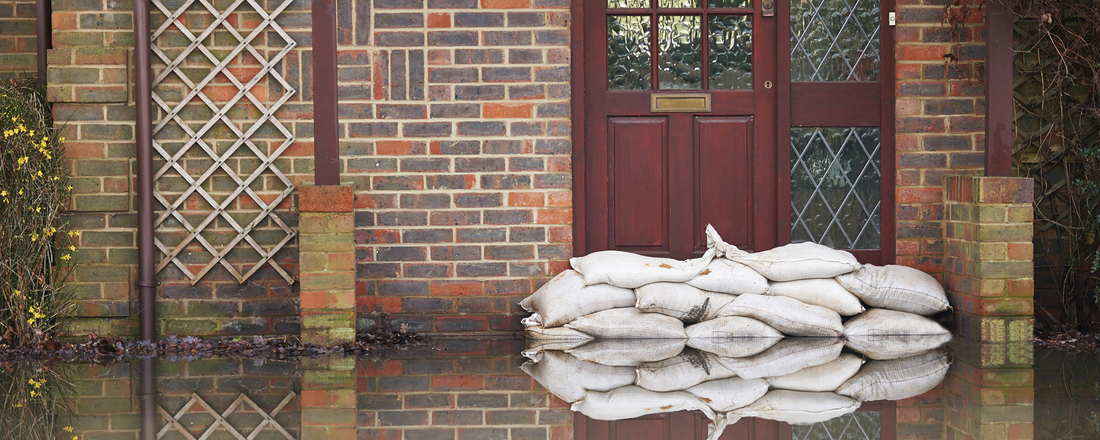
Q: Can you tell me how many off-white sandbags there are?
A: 12